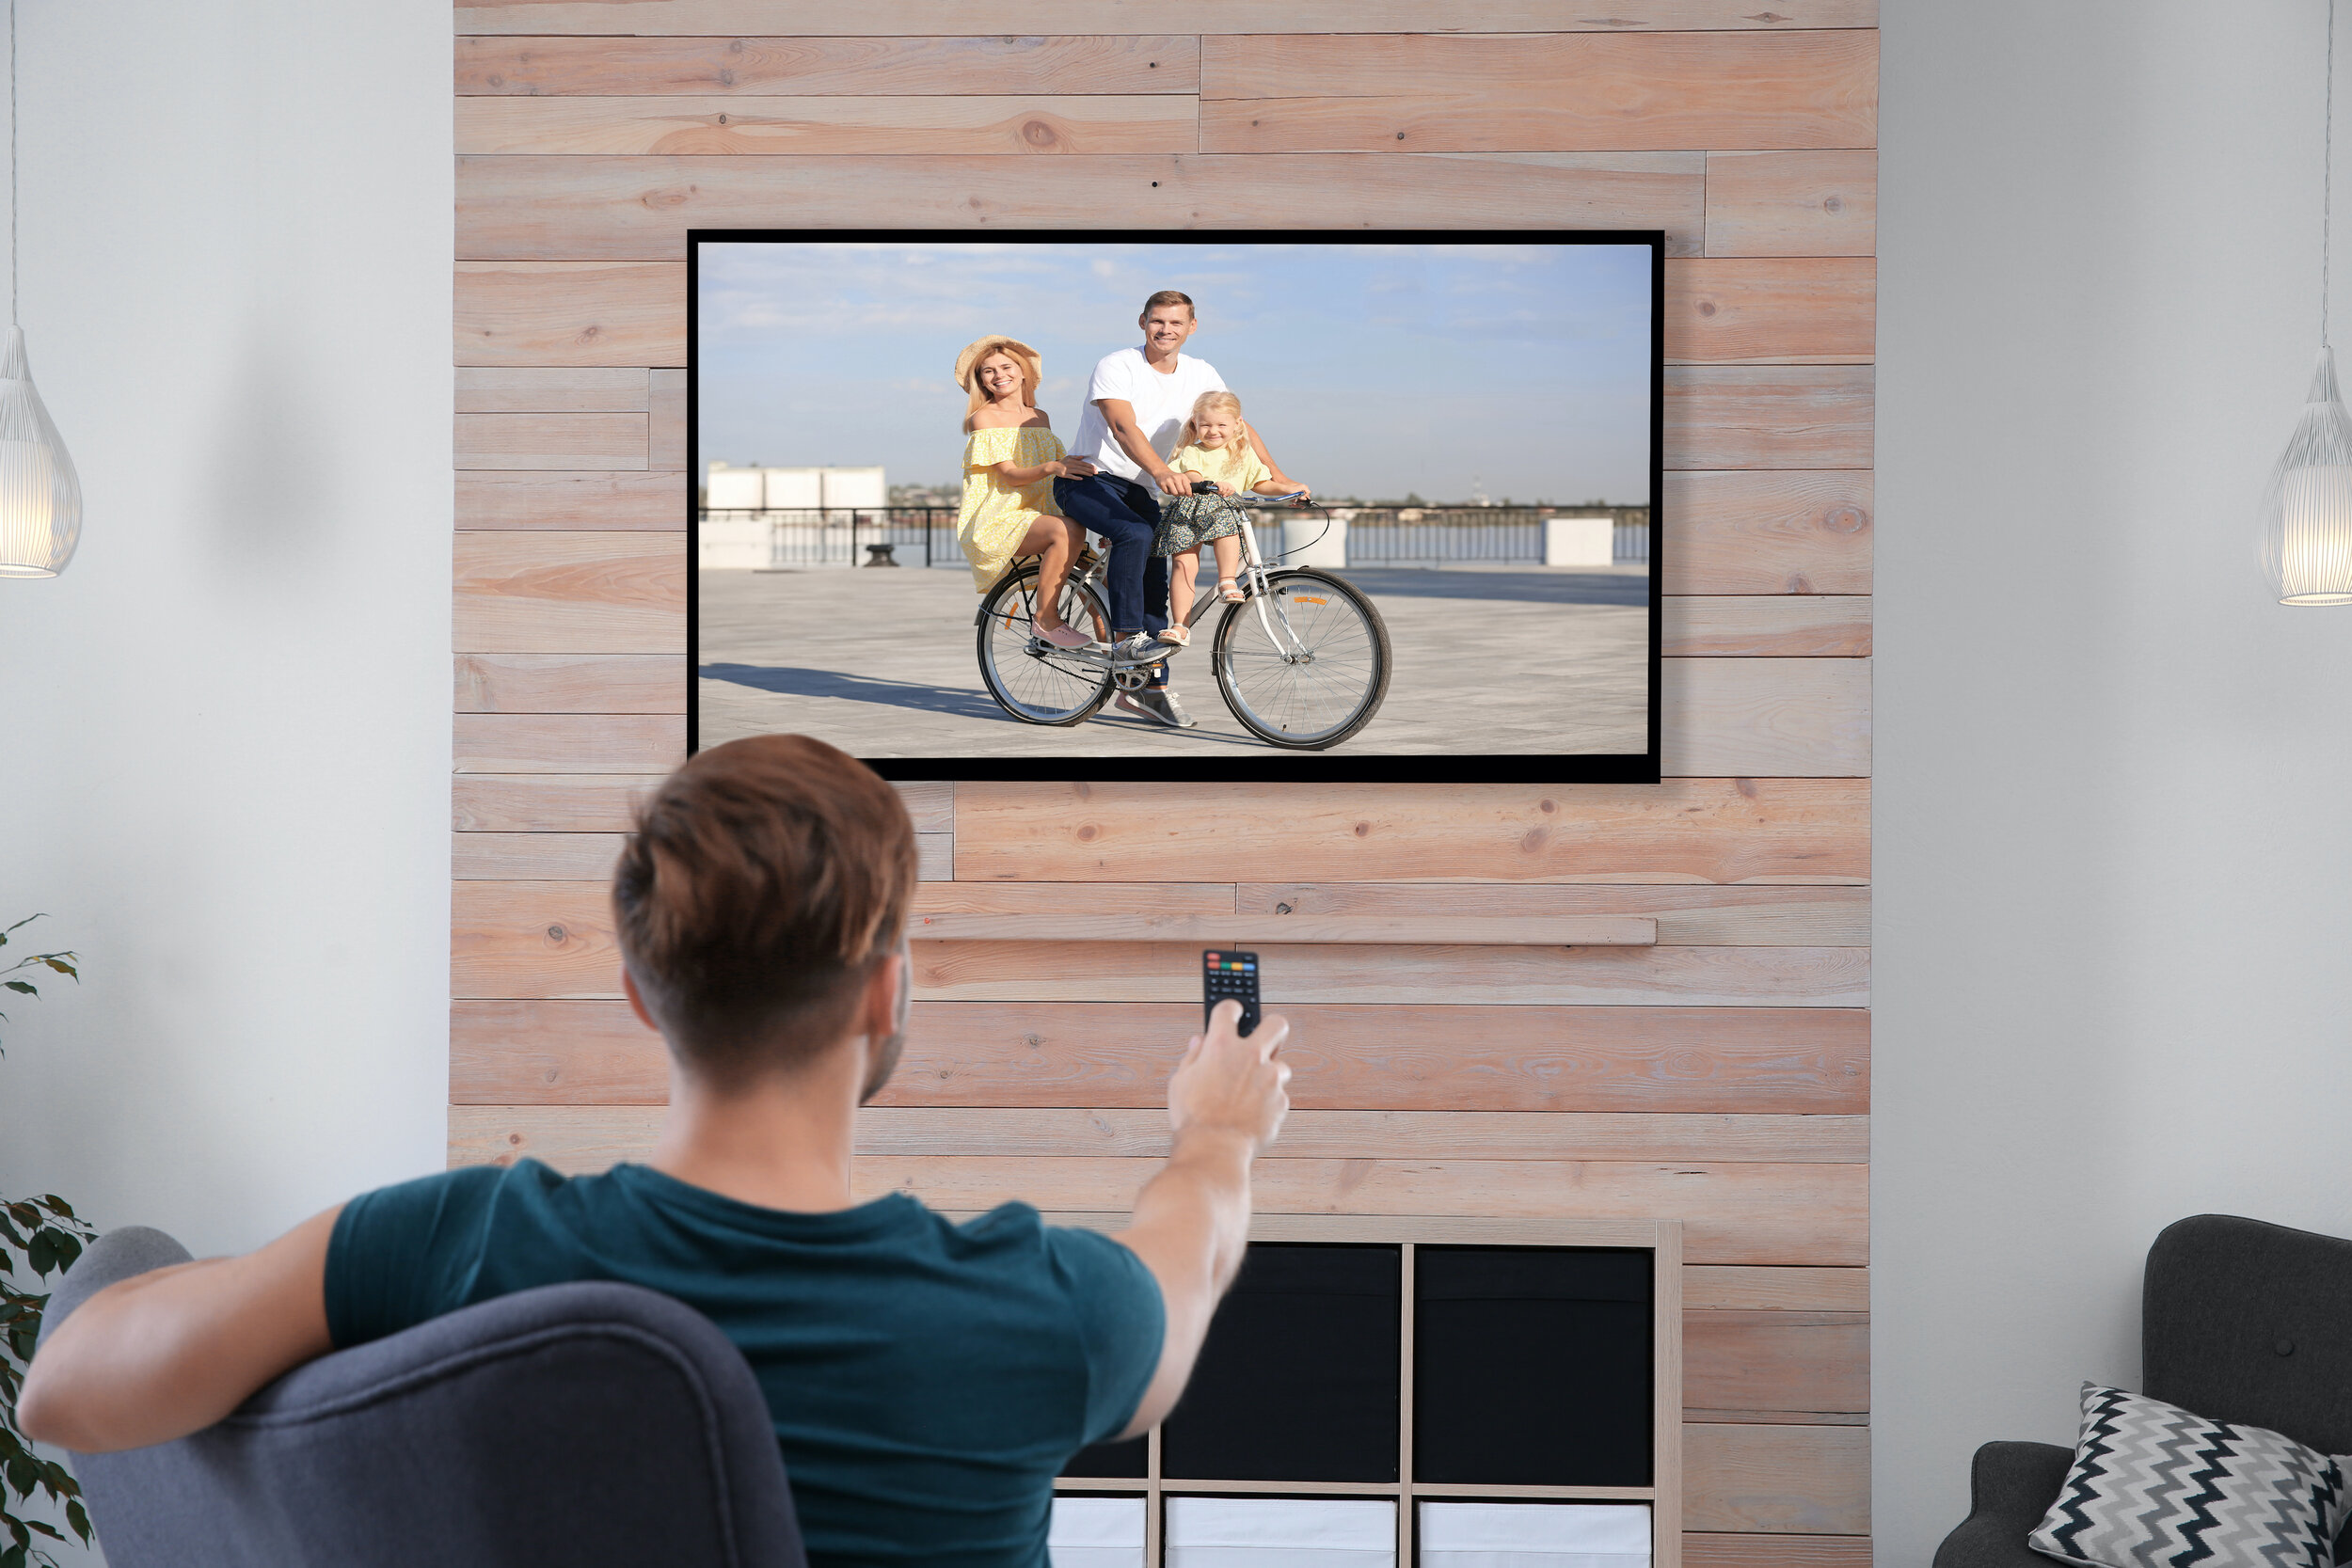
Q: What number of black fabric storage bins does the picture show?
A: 3